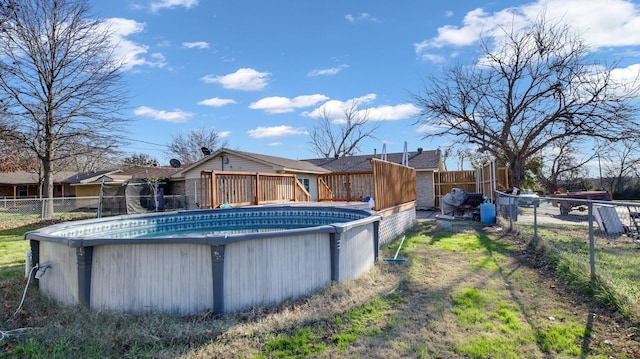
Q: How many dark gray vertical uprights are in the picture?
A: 5